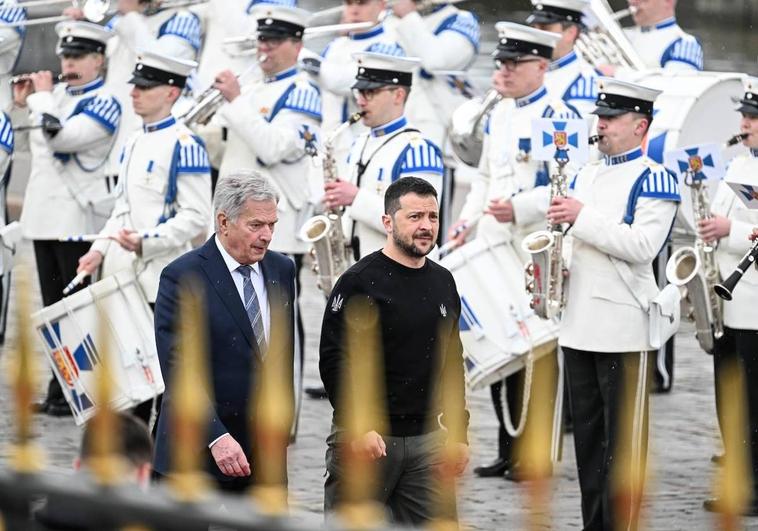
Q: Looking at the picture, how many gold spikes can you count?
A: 9